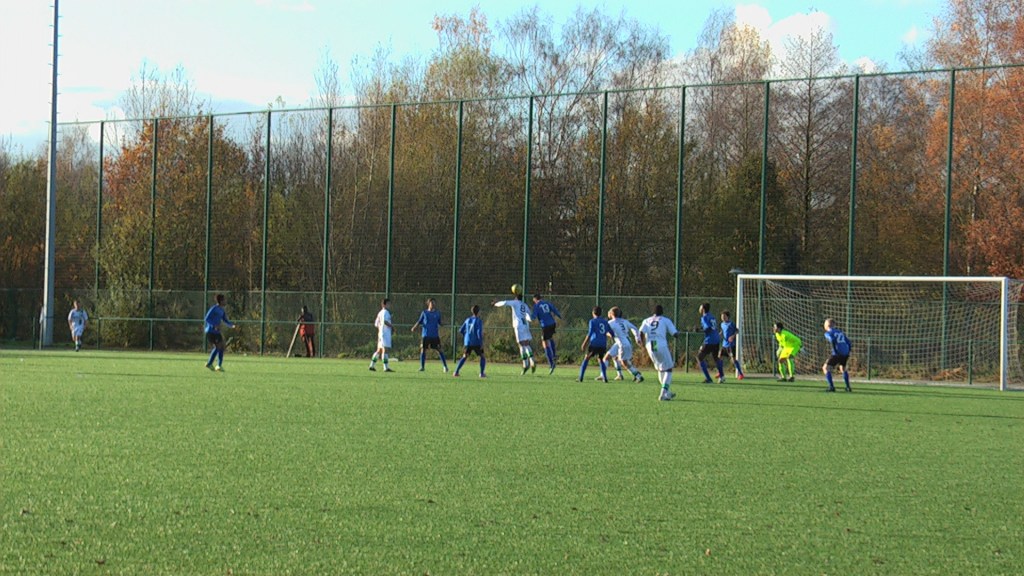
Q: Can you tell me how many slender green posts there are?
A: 13